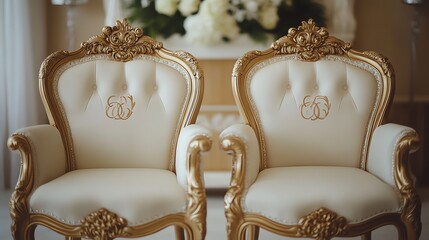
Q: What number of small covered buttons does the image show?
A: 6